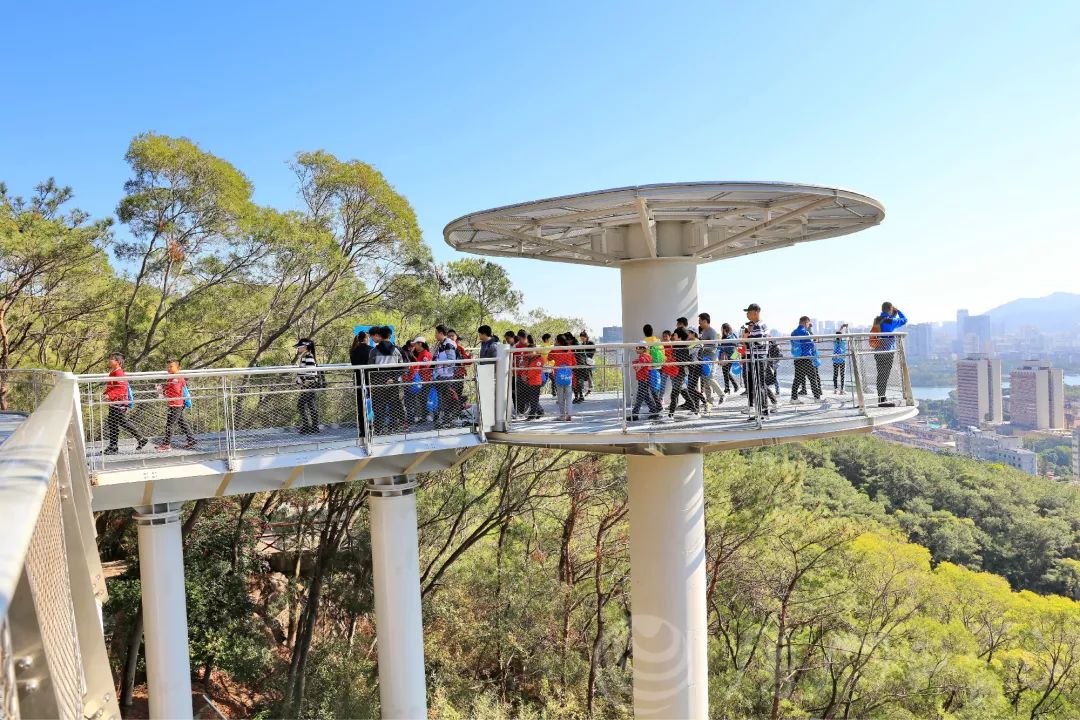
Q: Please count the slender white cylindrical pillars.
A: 2